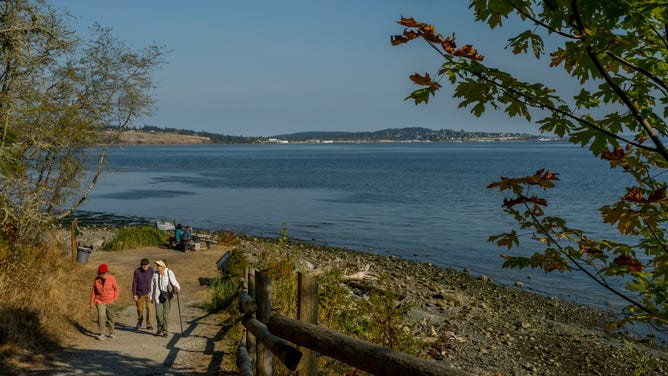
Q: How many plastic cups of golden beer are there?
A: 0